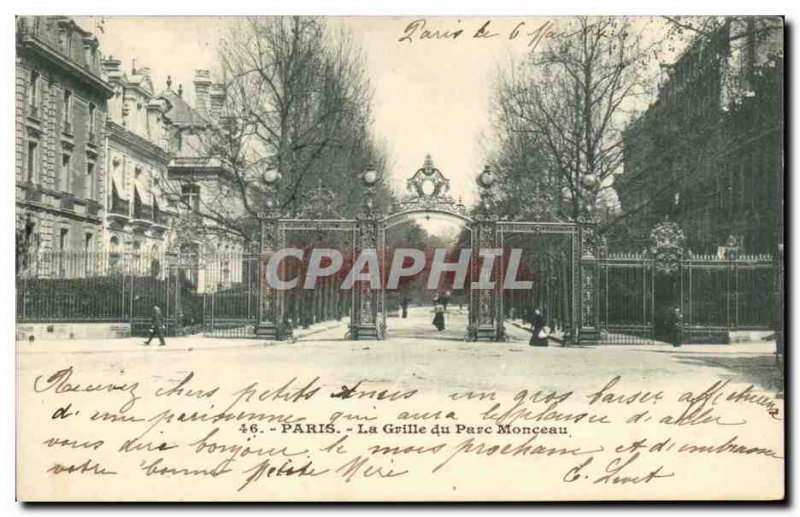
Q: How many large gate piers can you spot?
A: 4